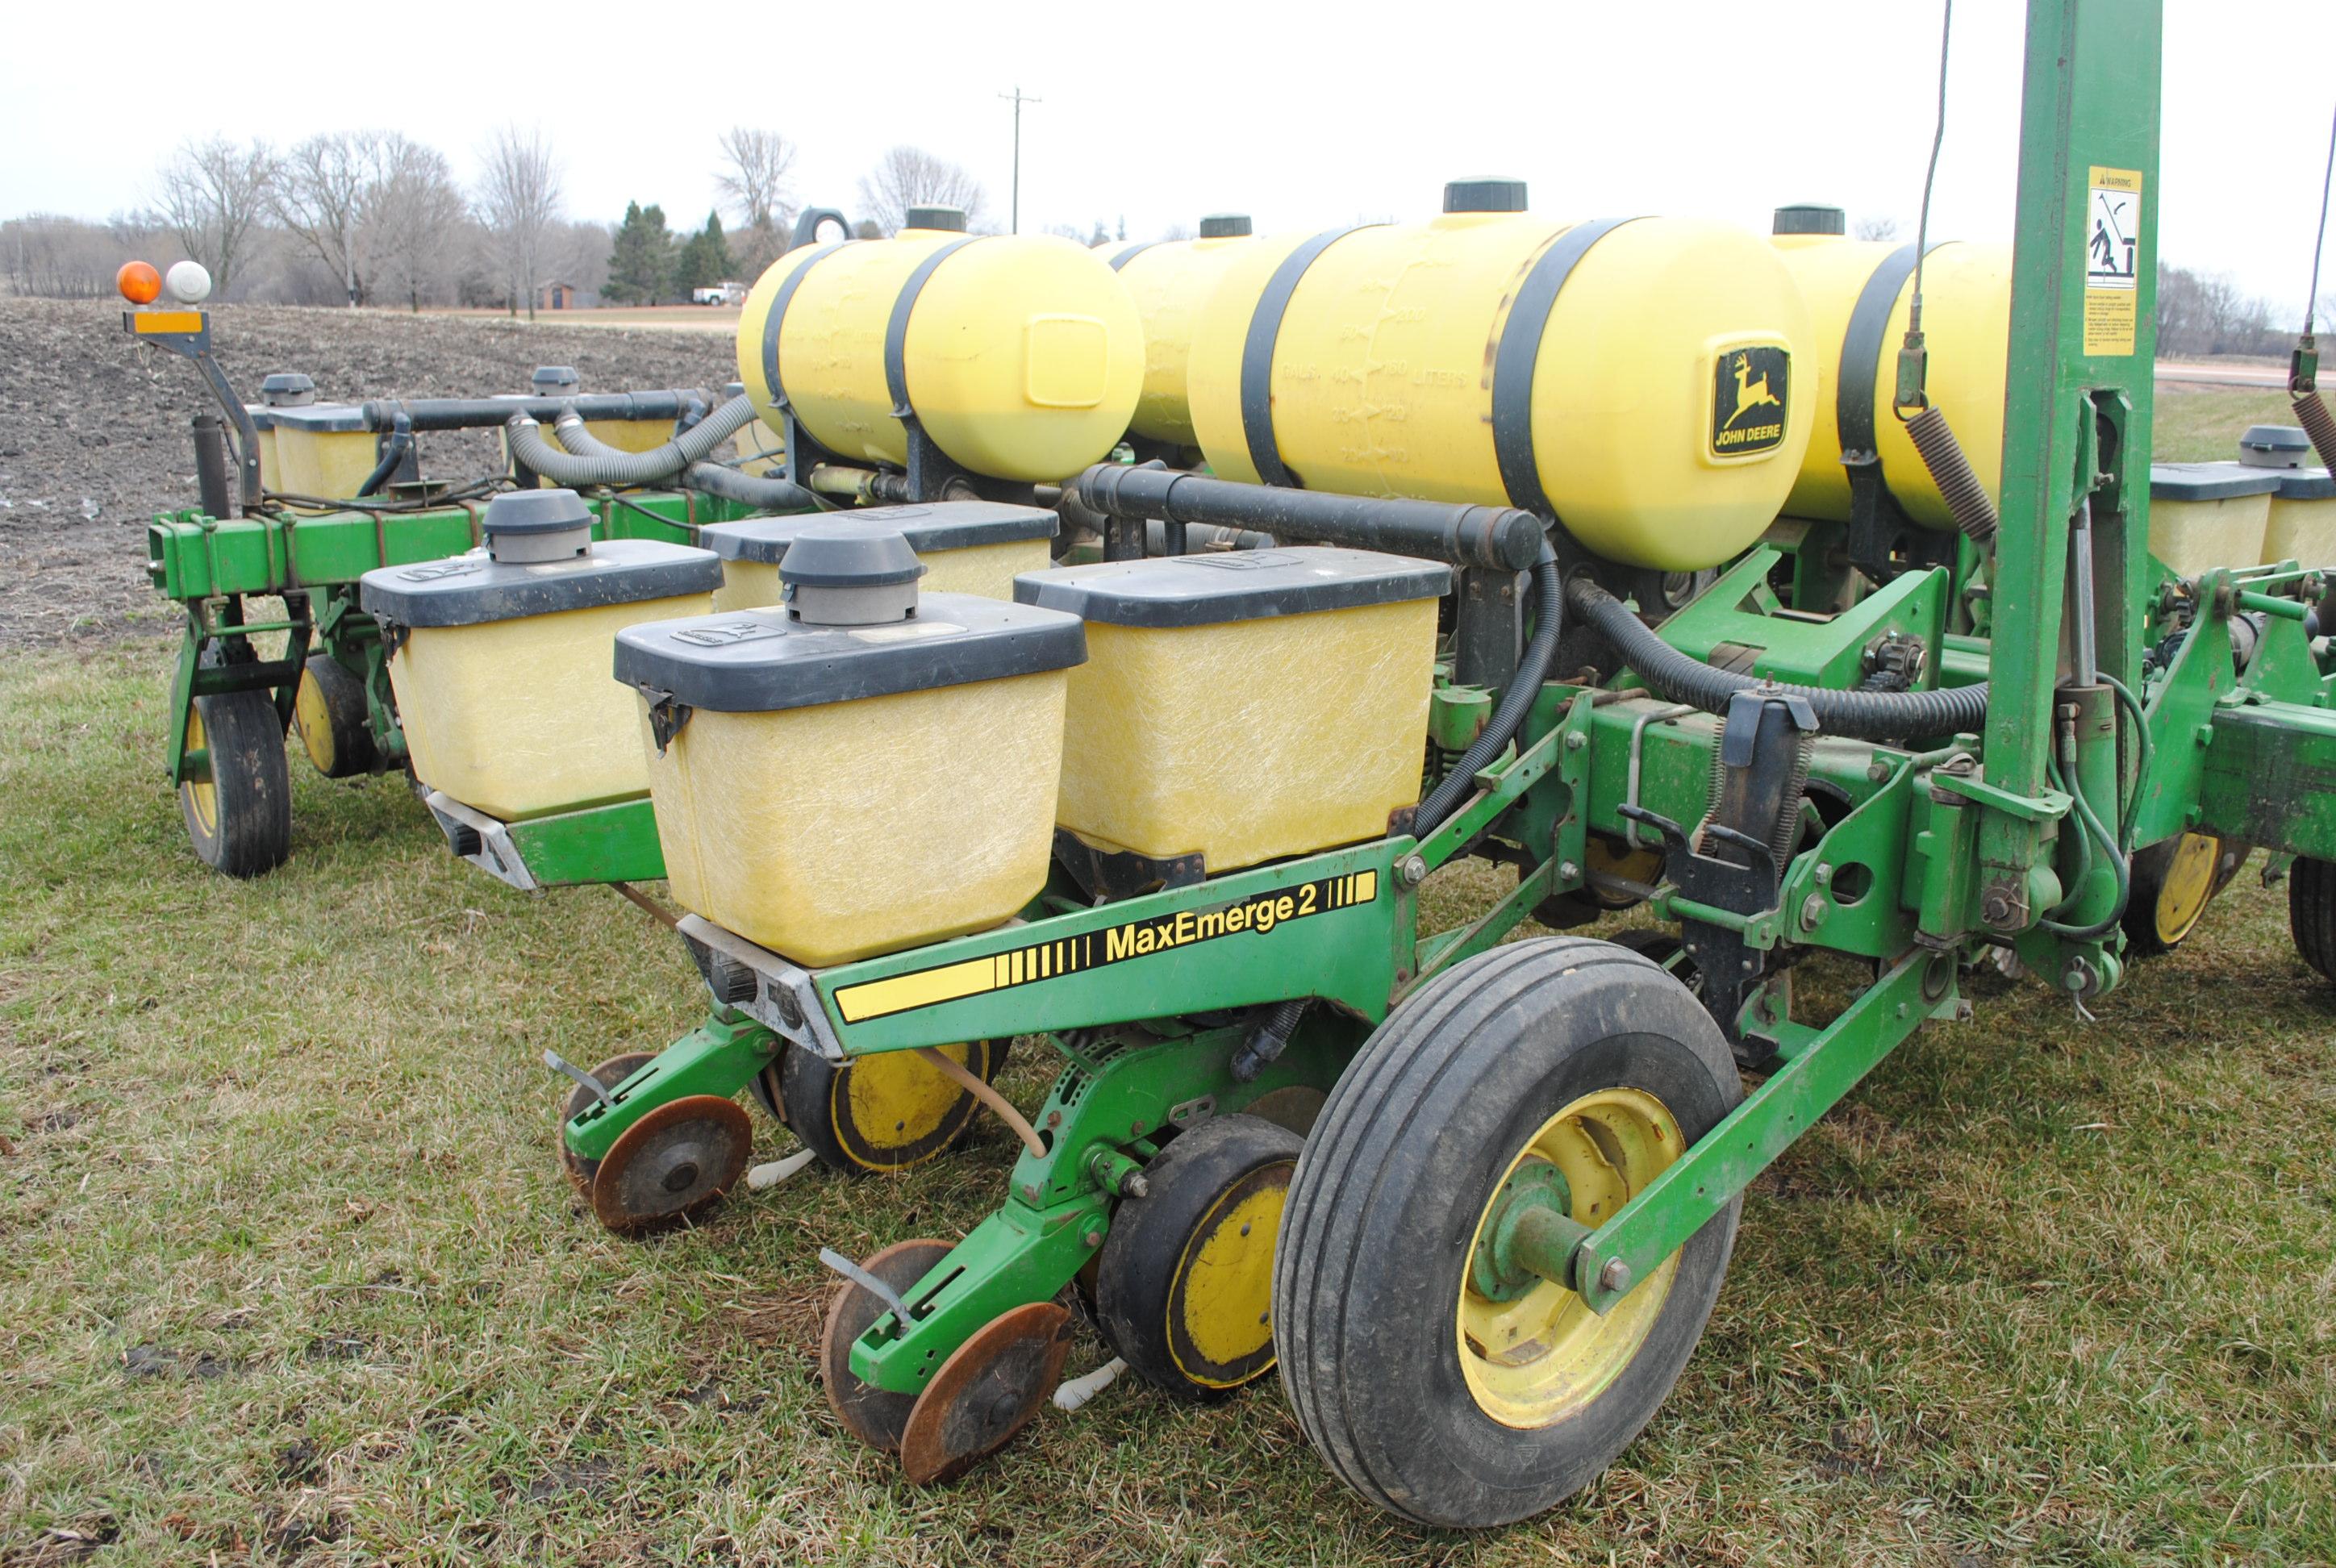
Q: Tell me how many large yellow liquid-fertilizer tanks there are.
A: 4